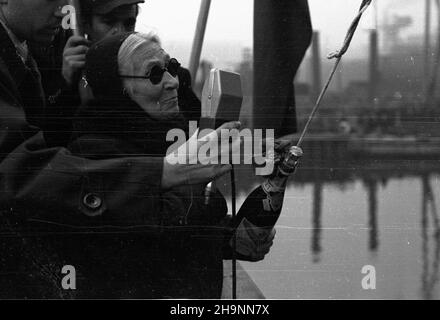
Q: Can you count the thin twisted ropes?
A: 1